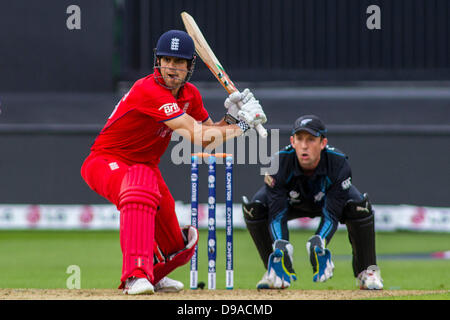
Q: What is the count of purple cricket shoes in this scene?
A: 0